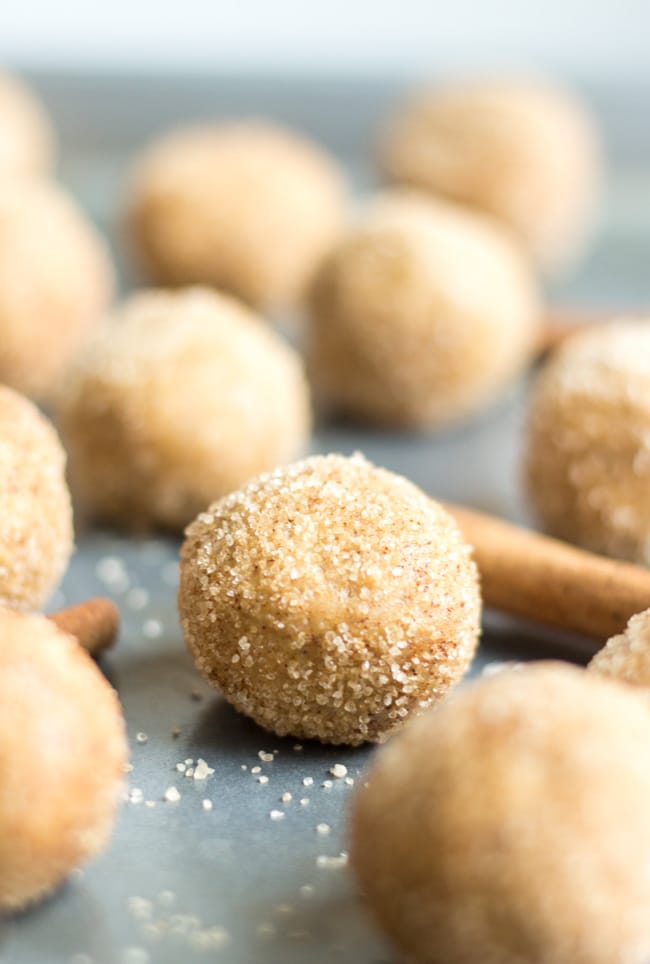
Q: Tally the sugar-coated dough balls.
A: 12